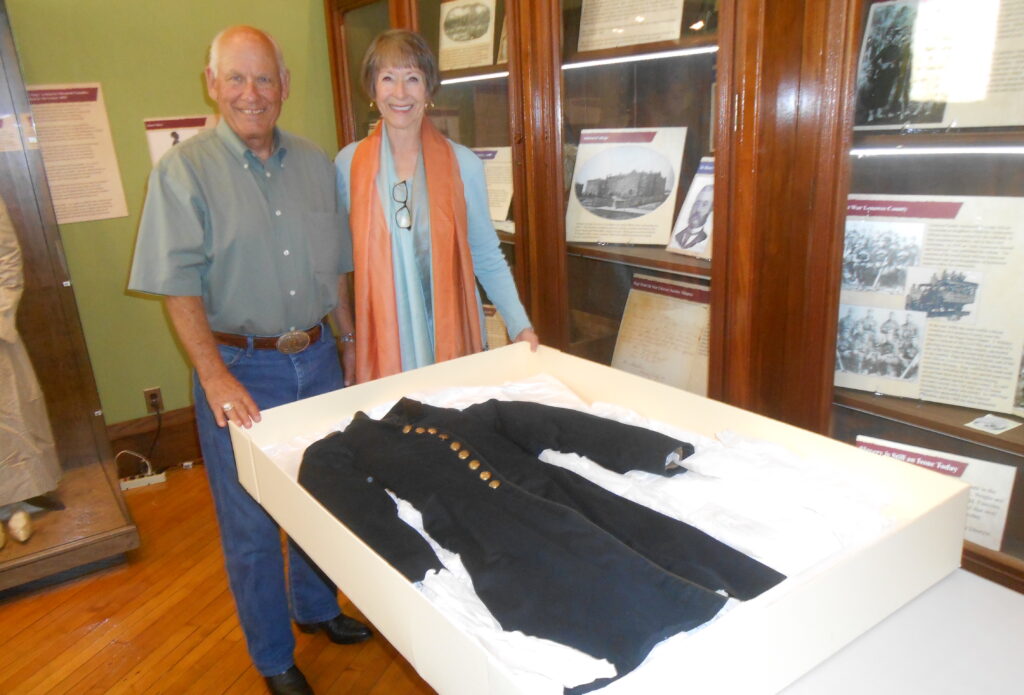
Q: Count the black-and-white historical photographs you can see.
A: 7